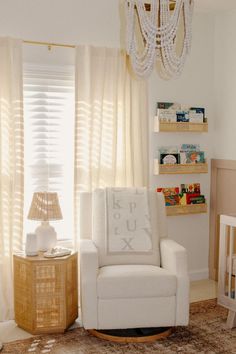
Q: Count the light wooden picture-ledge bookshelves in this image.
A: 3